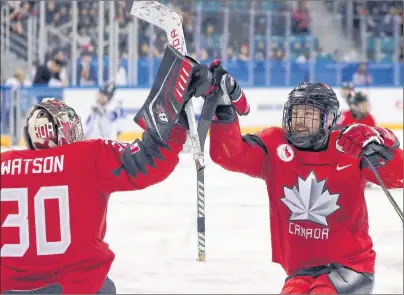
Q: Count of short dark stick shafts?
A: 2